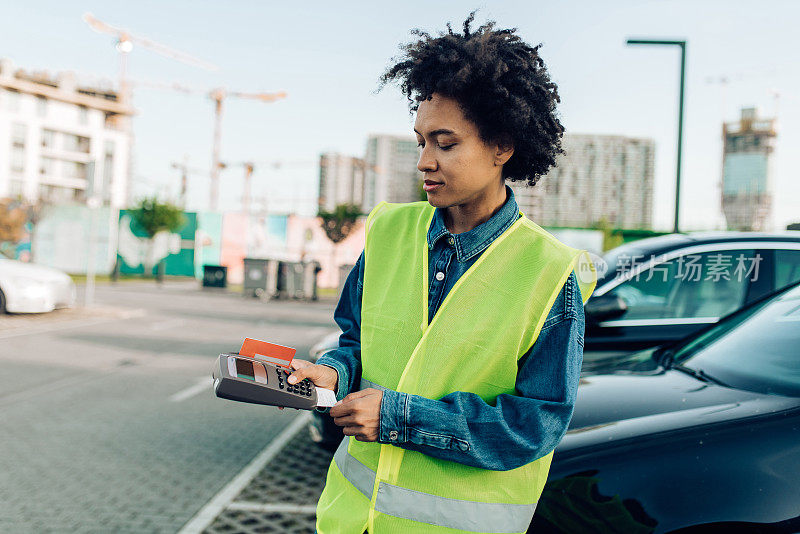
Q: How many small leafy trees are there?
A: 2